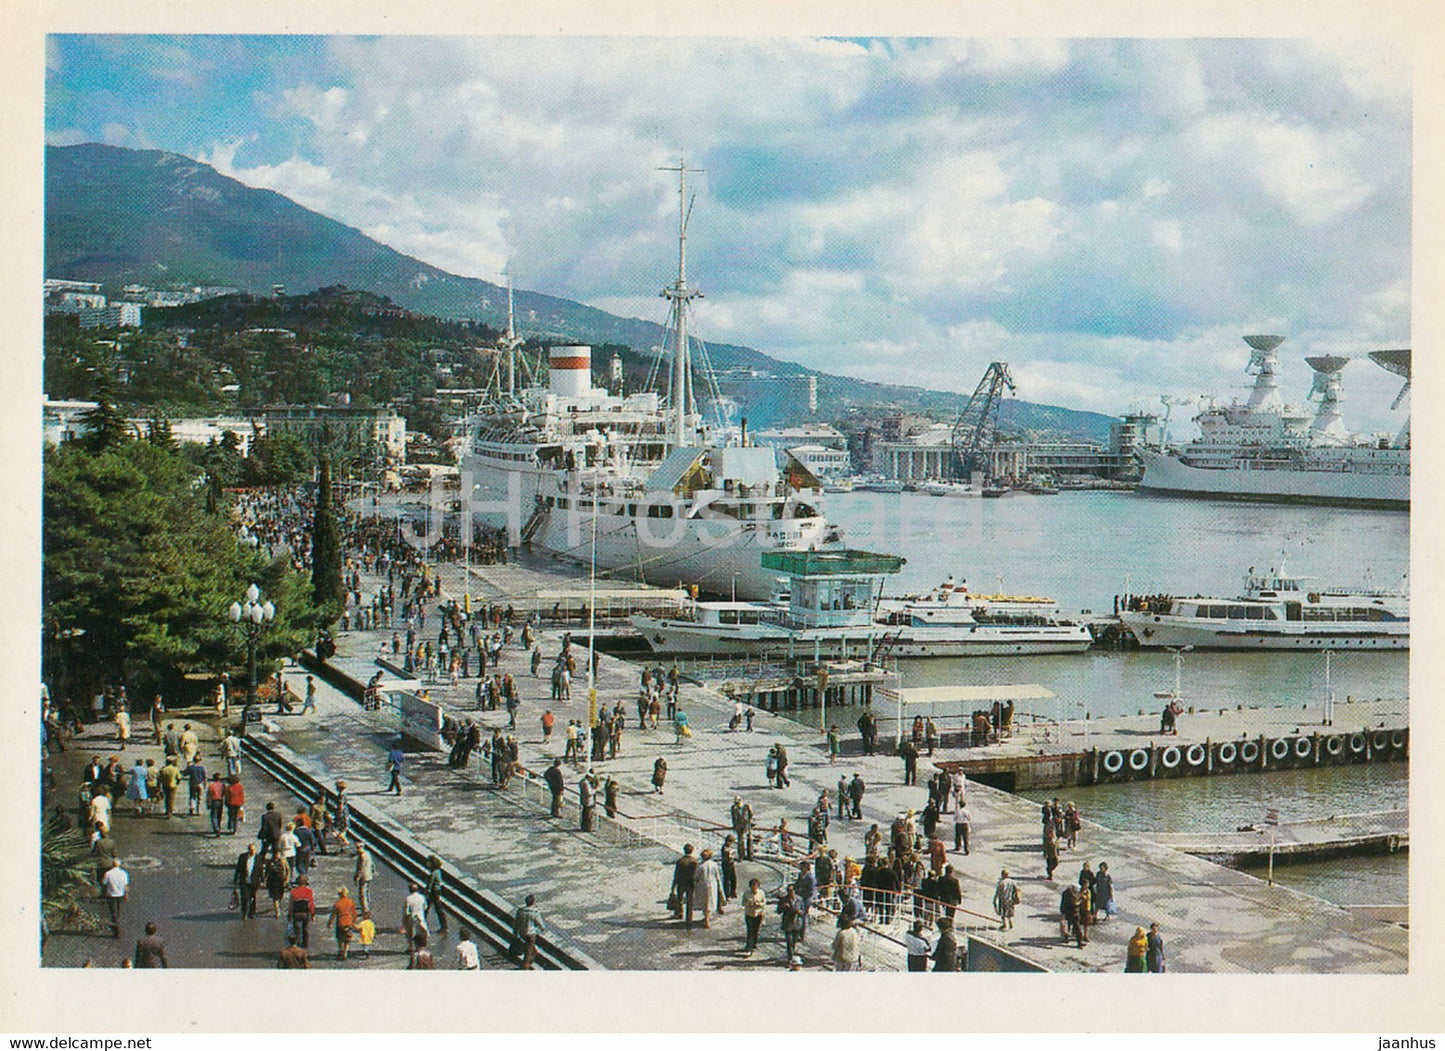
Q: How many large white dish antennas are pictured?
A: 3